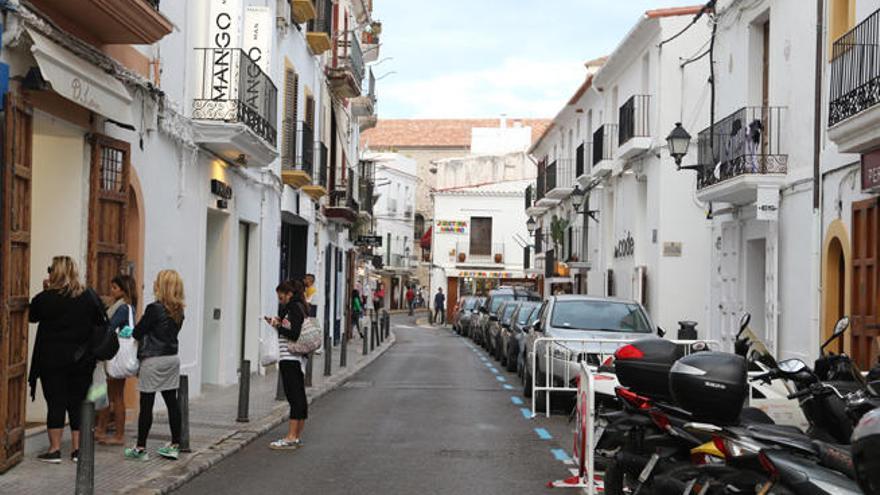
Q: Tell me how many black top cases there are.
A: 2